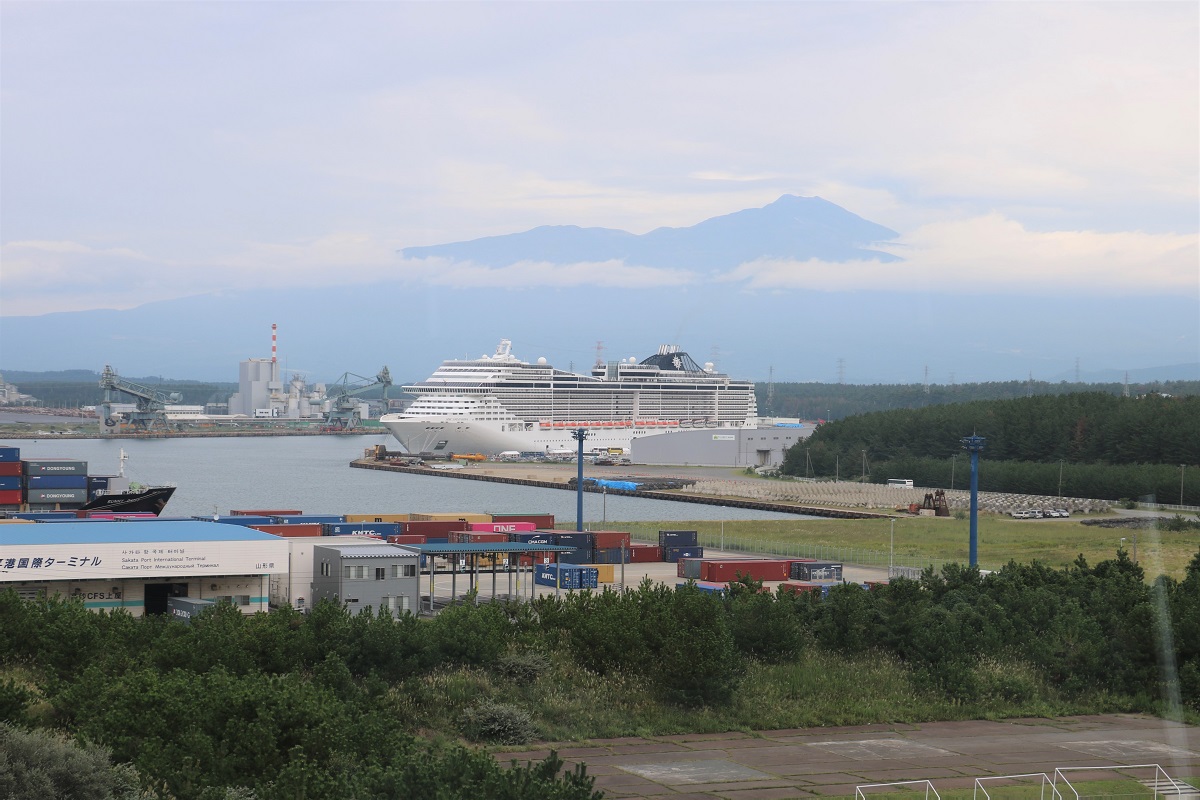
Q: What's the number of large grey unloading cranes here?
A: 2